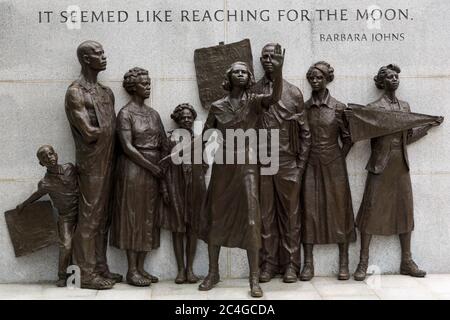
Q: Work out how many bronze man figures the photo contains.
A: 2